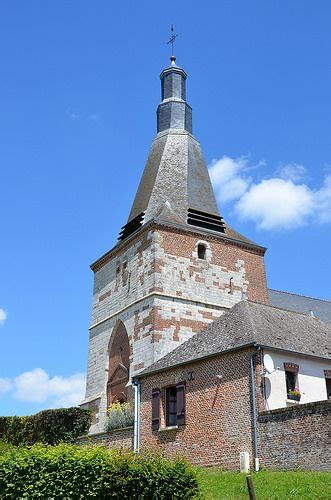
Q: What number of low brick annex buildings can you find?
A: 1